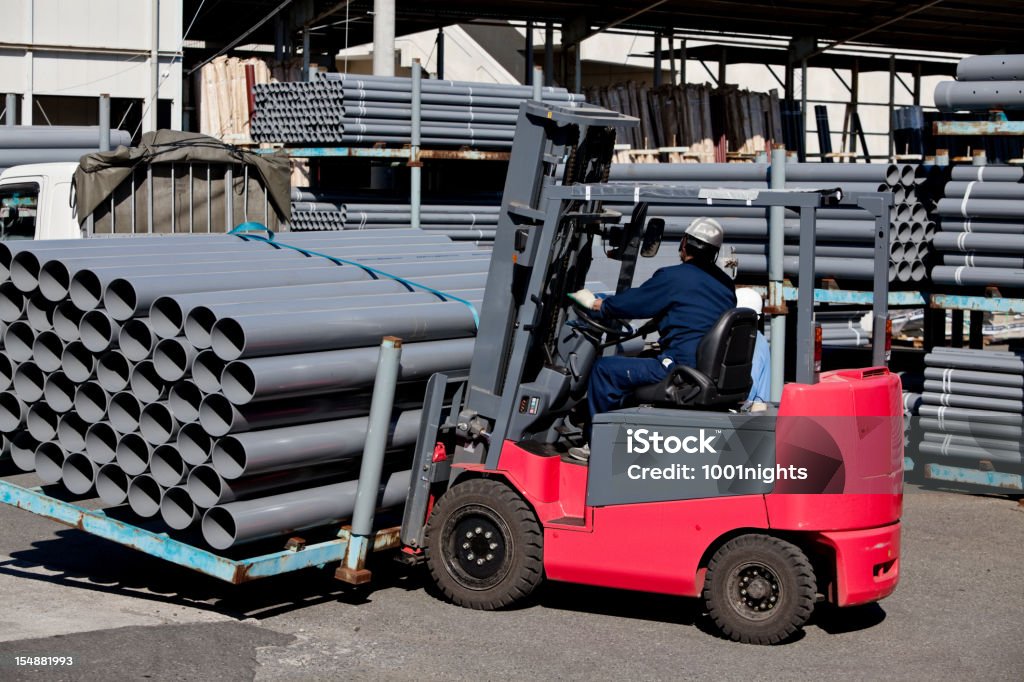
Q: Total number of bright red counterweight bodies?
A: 1